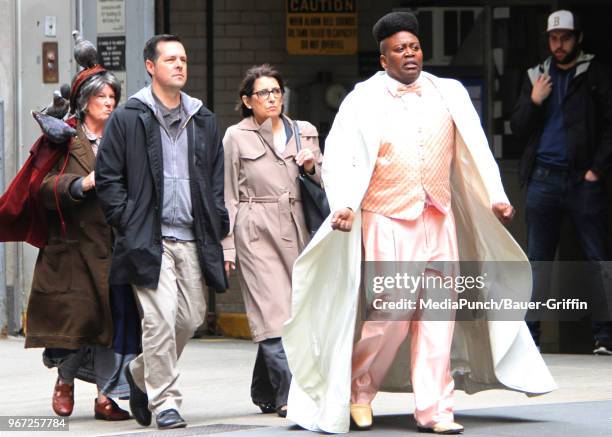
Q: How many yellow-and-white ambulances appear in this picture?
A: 0